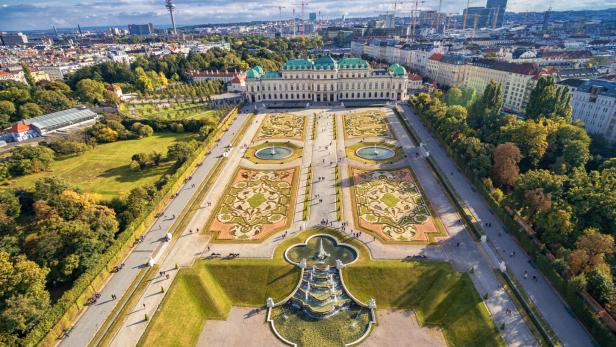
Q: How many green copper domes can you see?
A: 4